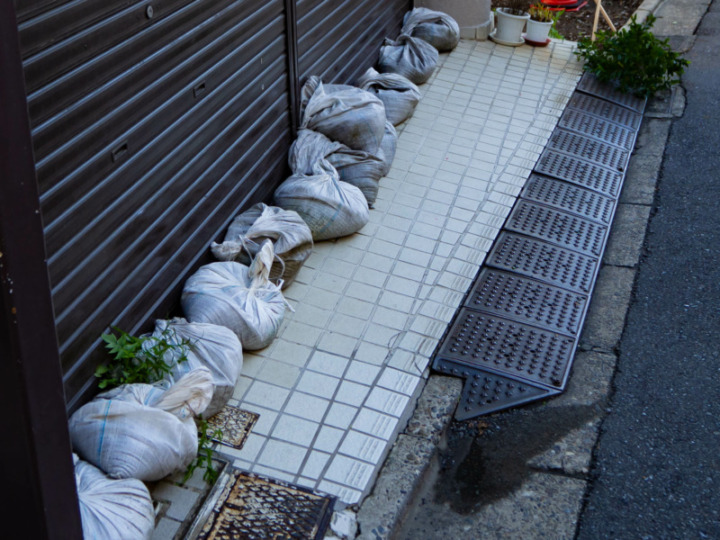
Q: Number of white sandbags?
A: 12